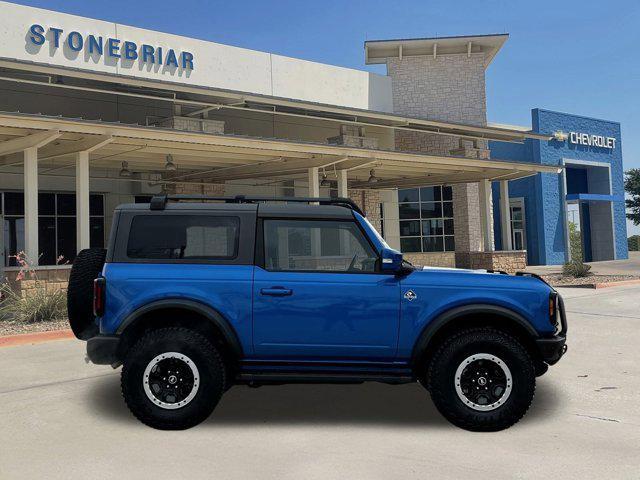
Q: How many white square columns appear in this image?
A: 6